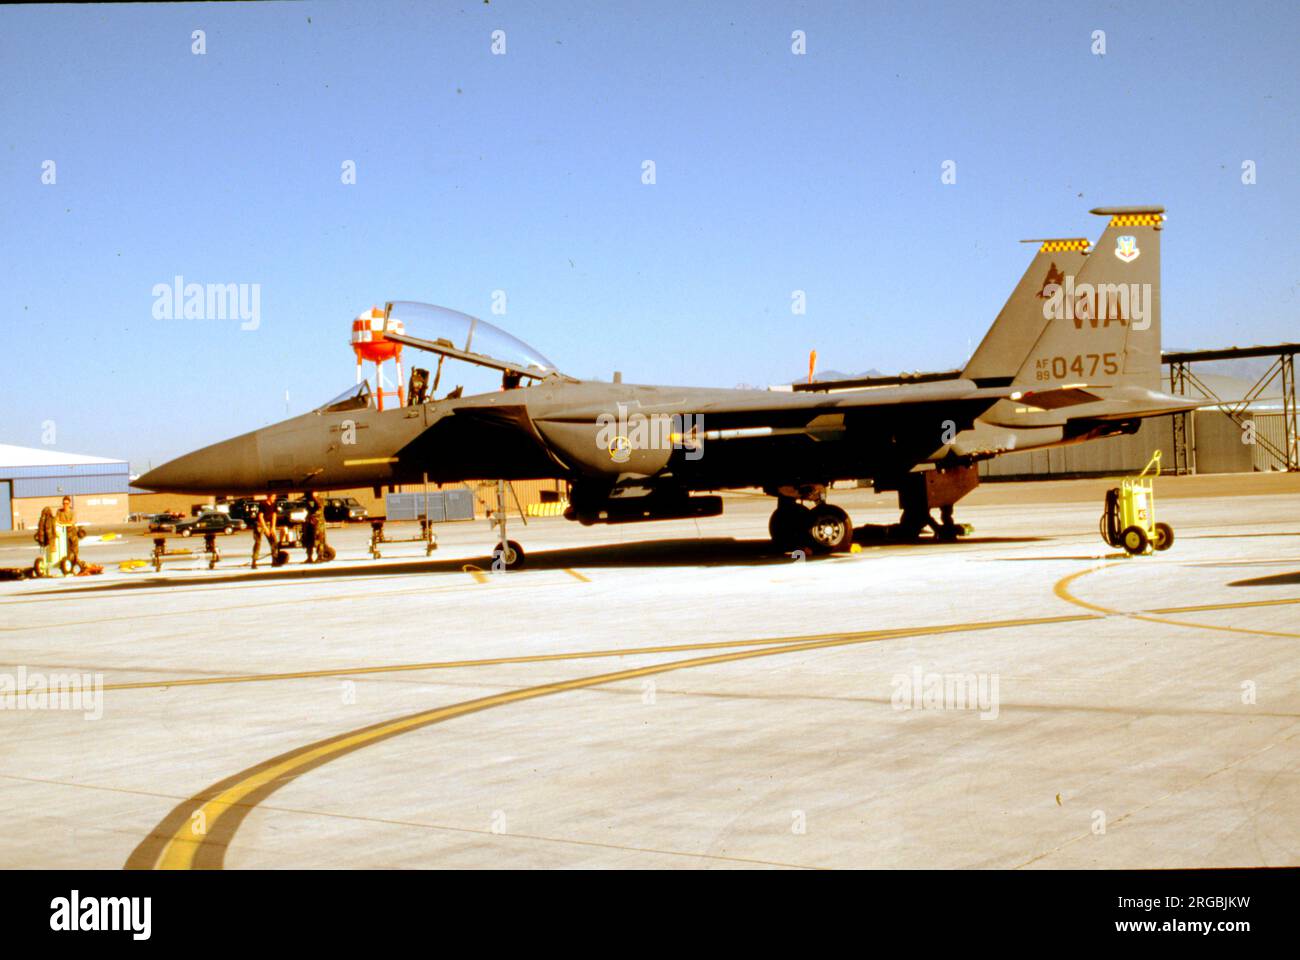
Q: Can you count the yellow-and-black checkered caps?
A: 2